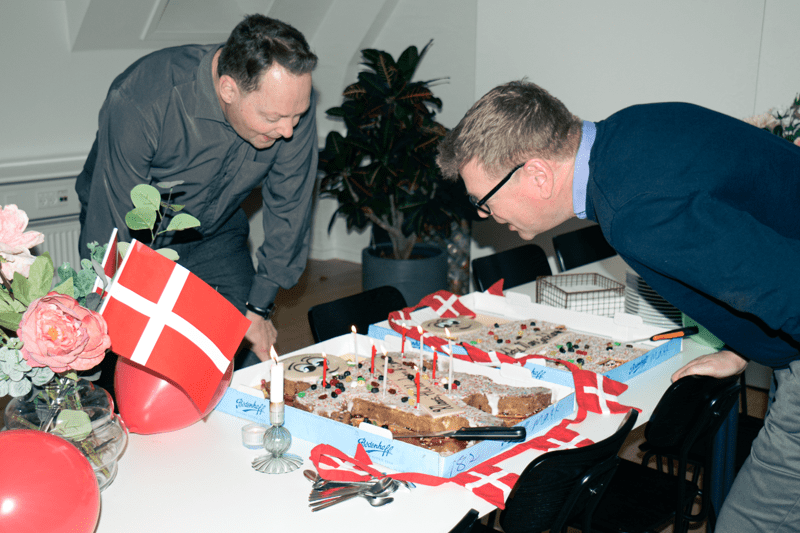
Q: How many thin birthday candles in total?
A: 9